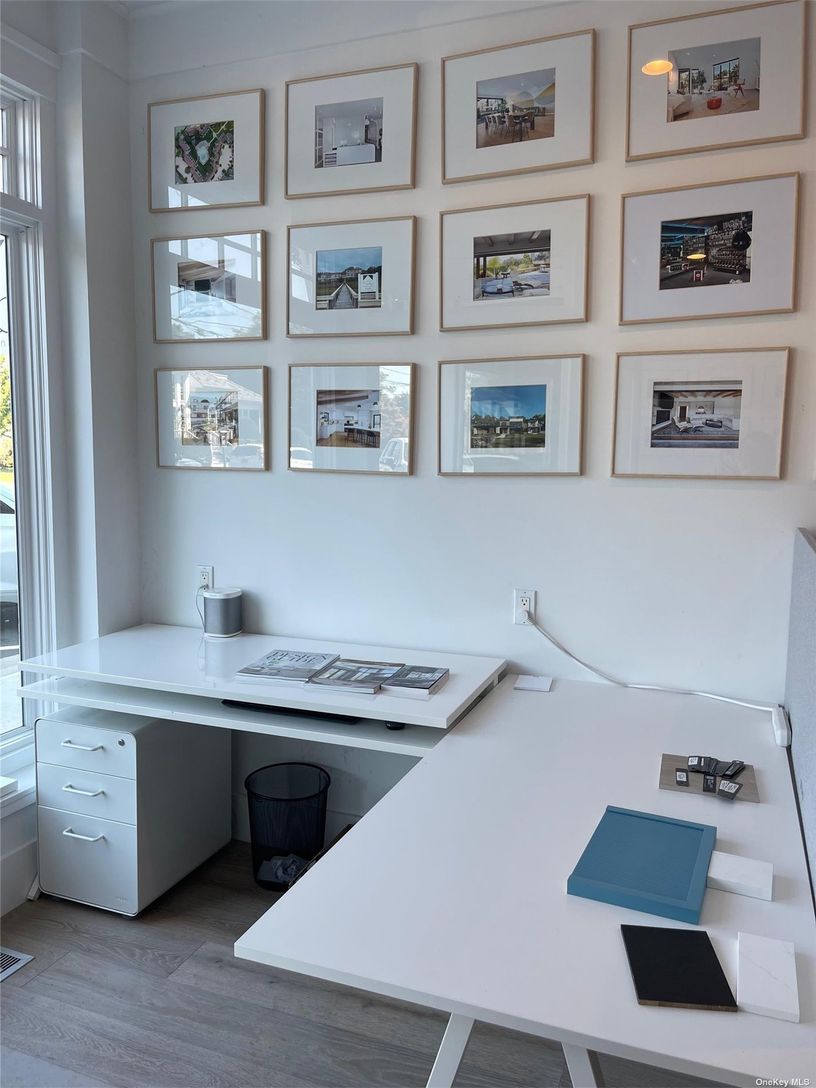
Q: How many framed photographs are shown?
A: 12